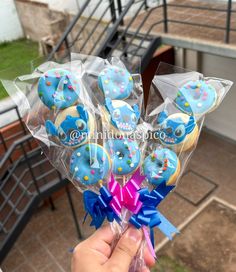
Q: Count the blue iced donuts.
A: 6